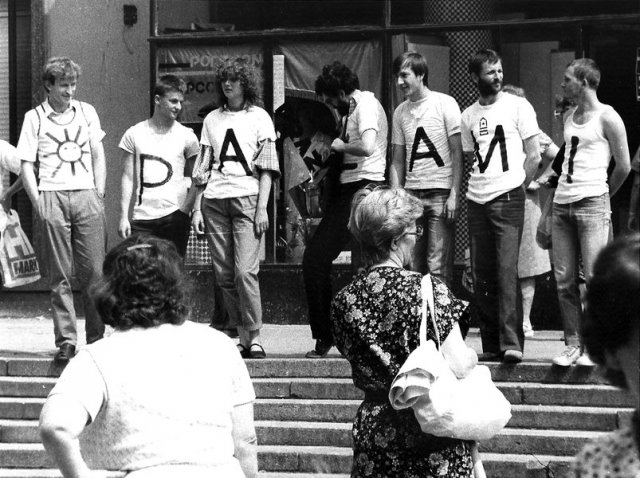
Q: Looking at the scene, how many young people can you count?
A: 7